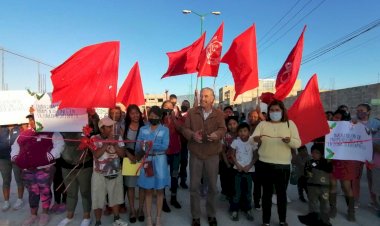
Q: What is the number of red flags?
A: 7